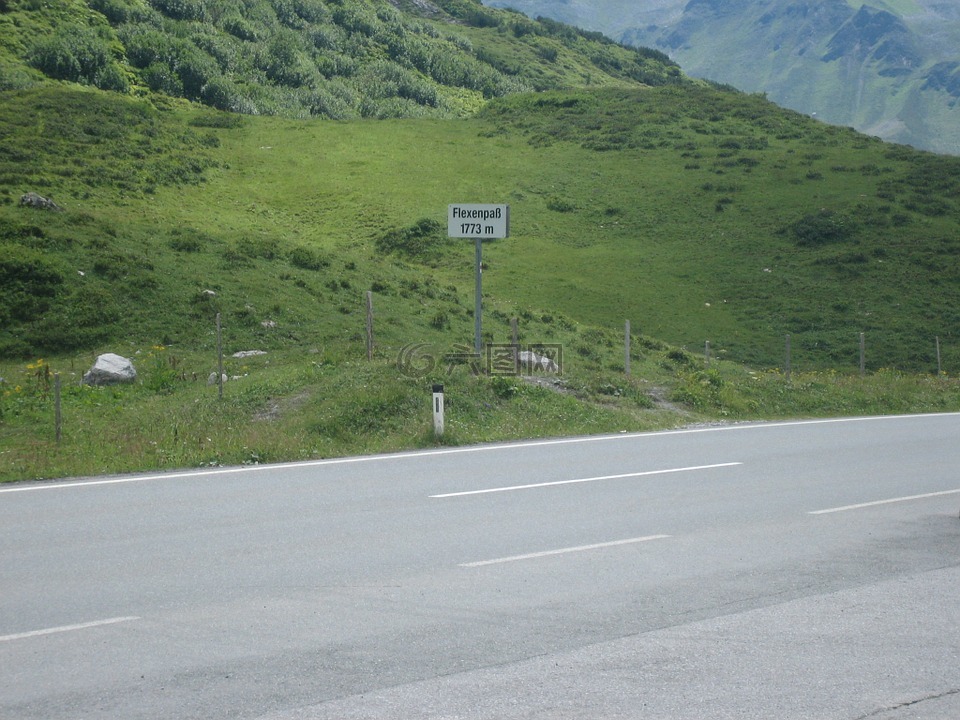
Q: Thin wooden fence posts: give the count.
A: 9